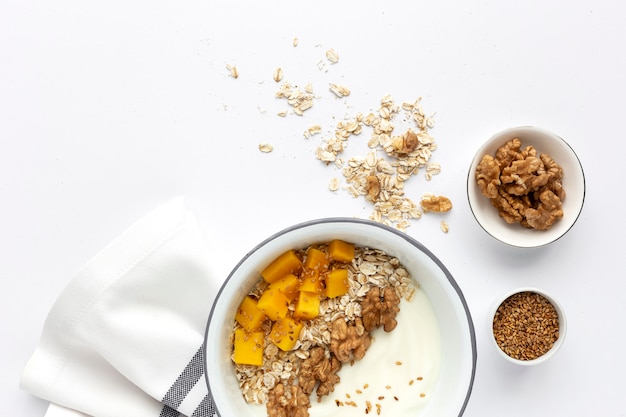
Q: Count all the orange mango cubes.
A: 11